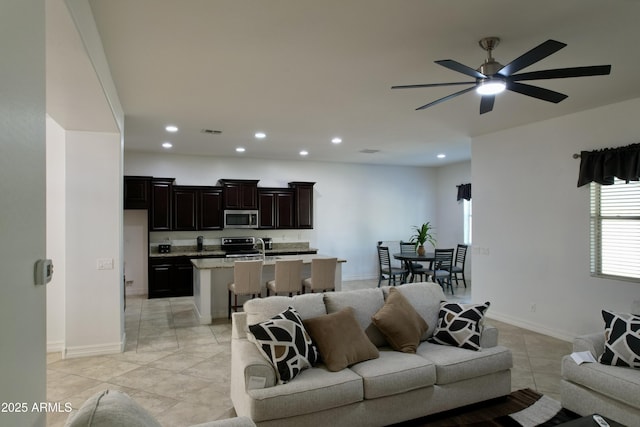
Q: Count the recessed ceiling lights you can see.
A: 7